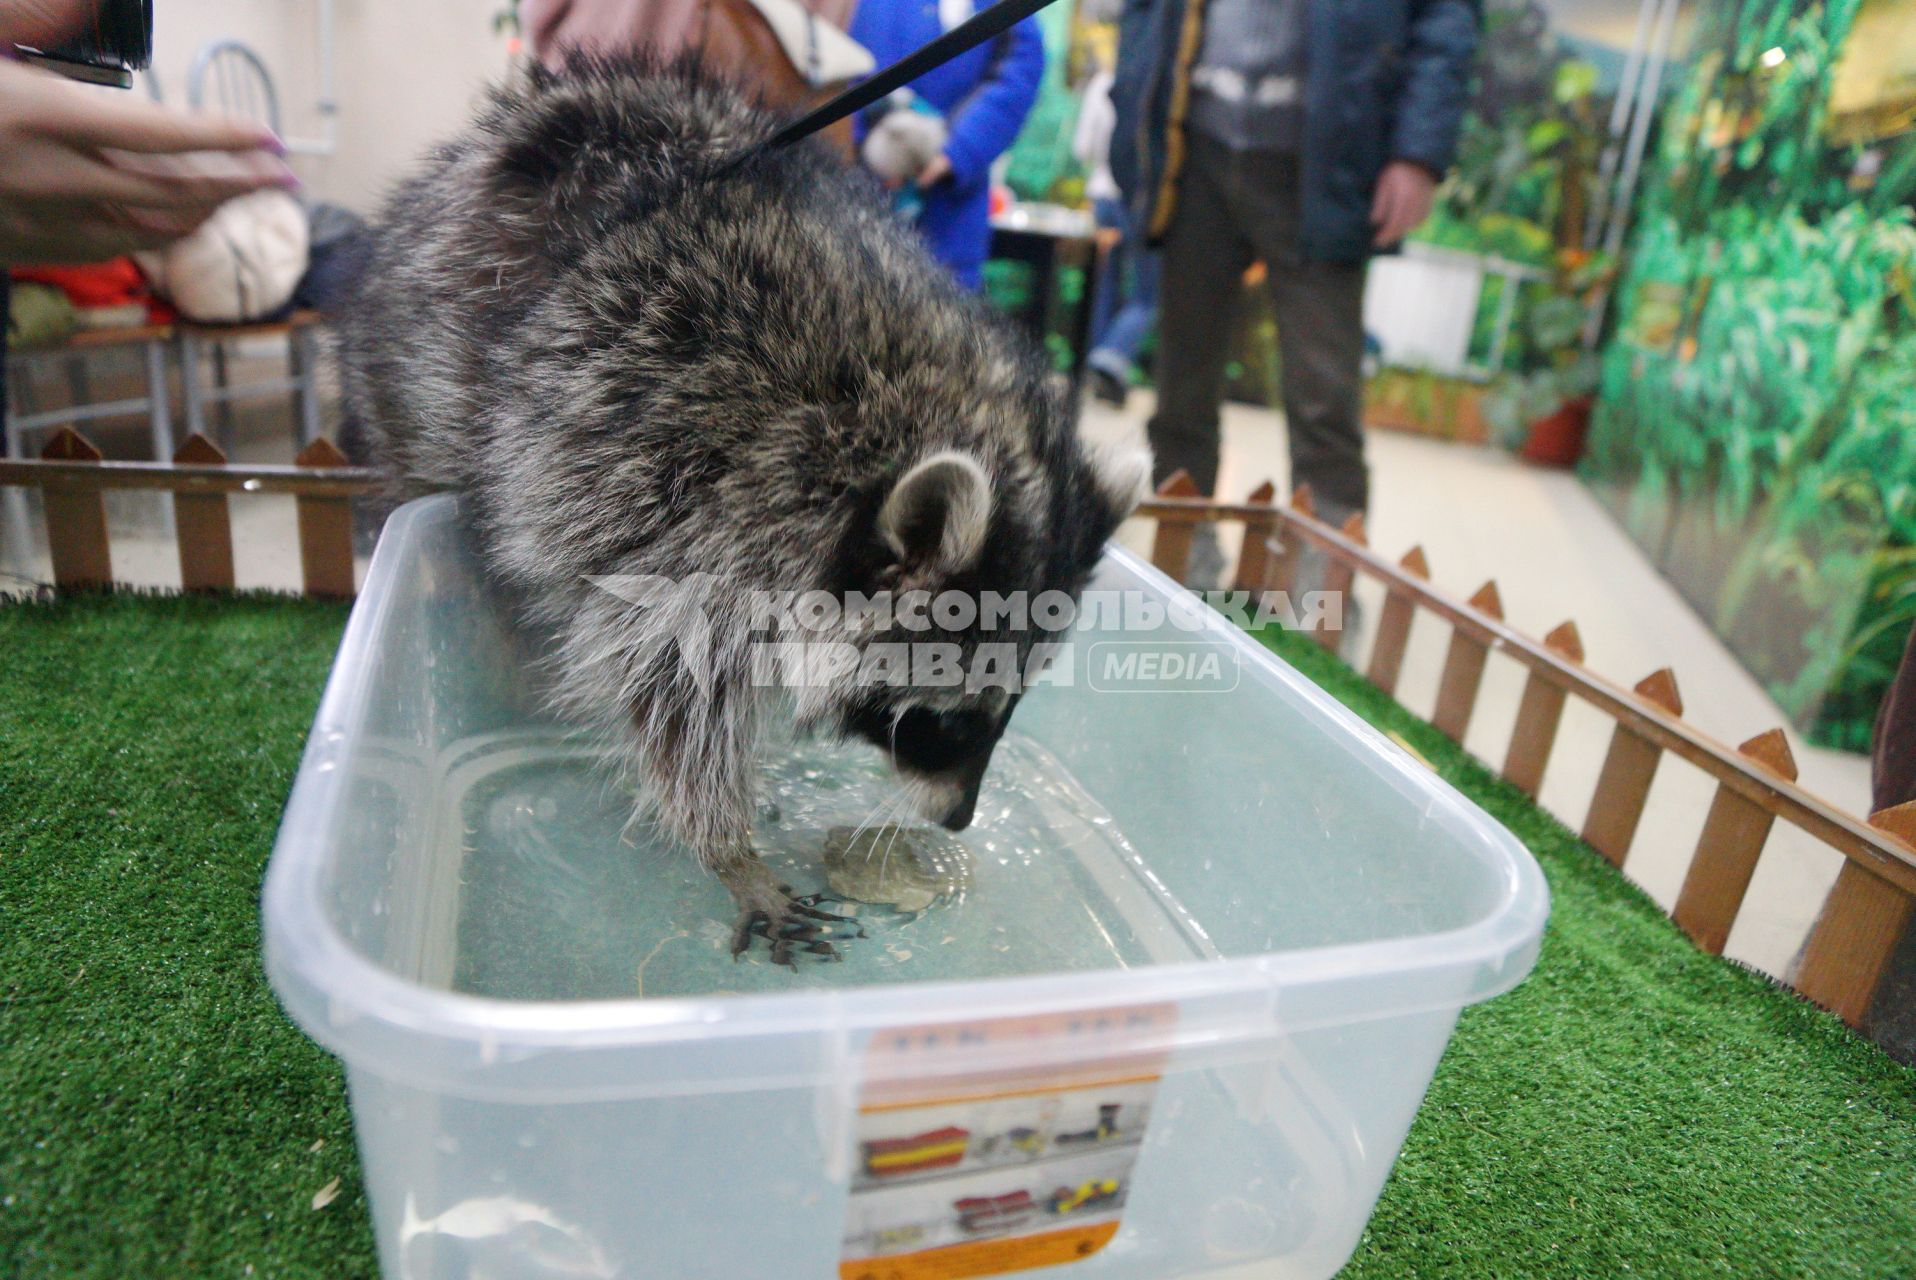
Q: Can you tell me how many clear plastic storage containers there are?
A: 1